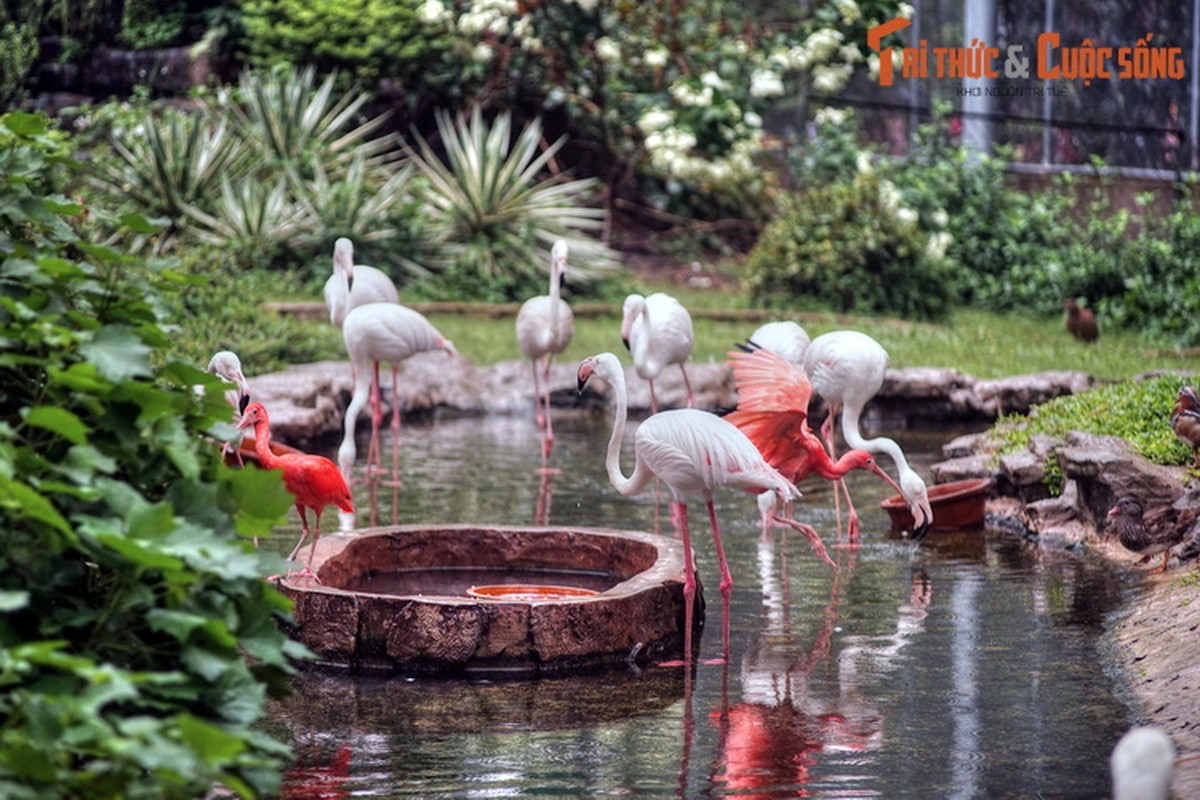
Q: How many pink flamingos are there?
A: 2